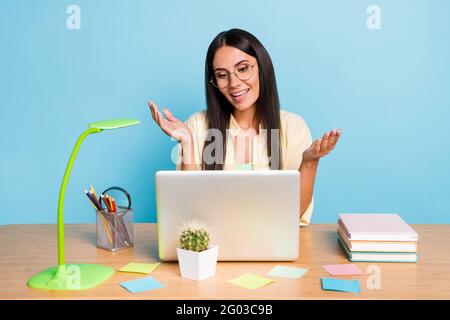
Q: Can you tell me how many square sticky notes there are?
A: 6